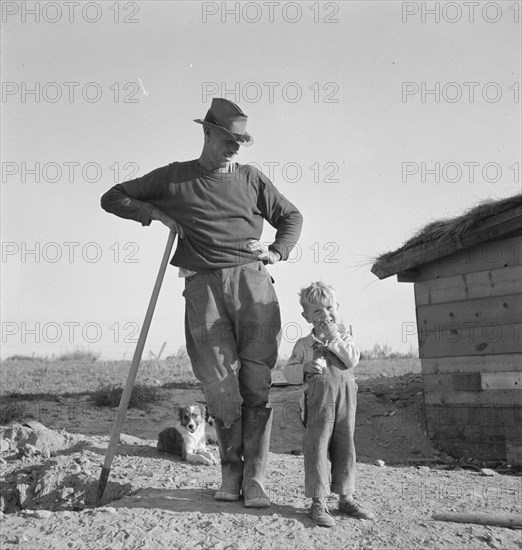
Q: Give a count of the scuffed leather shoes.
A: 2